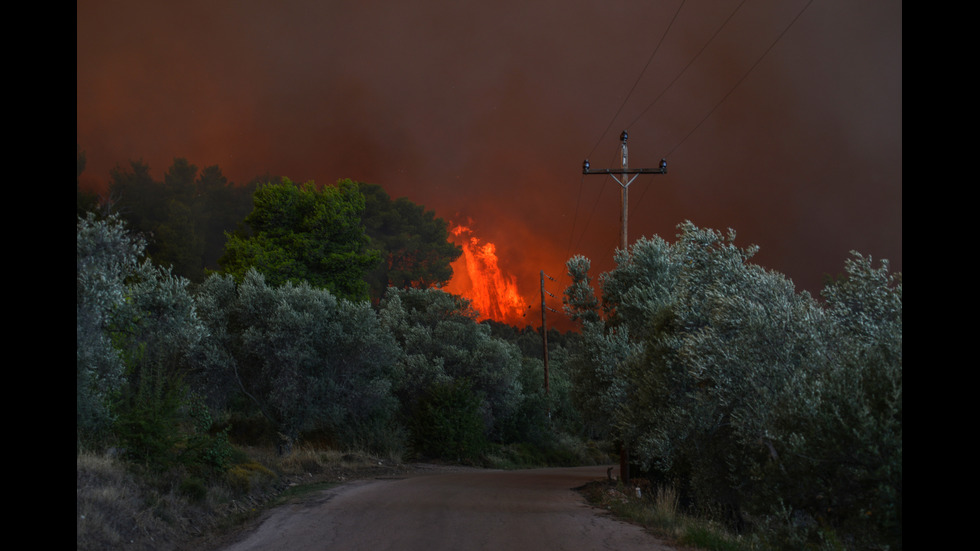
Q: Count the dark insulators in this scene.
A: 3